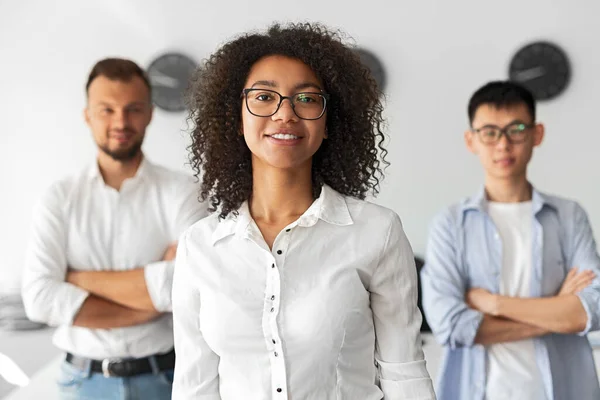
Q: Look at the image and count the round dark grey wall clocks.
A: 3